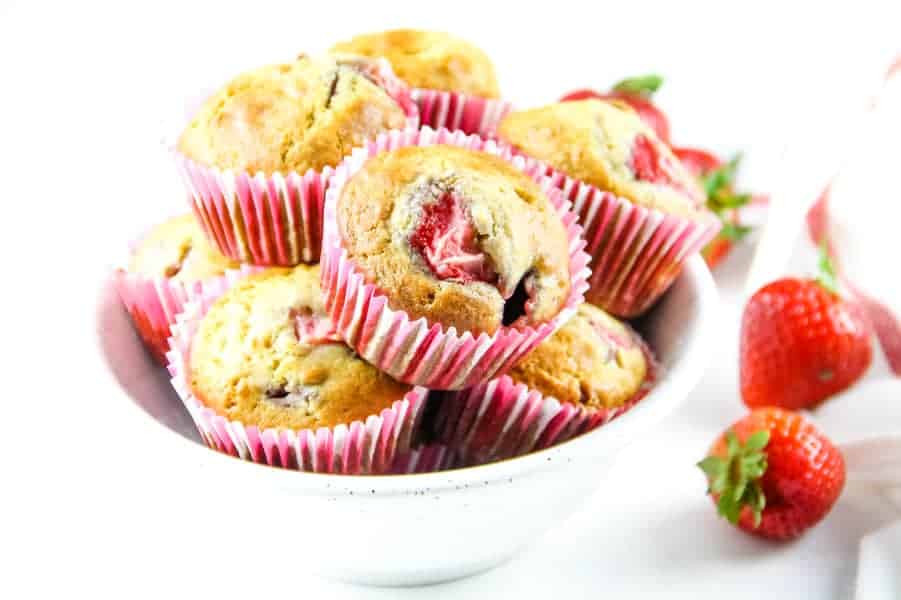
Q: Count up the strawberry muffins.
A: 7